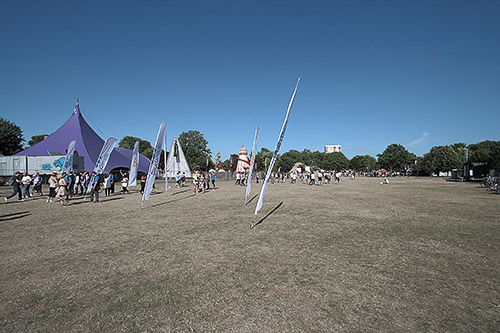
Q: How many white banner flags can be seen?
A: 7